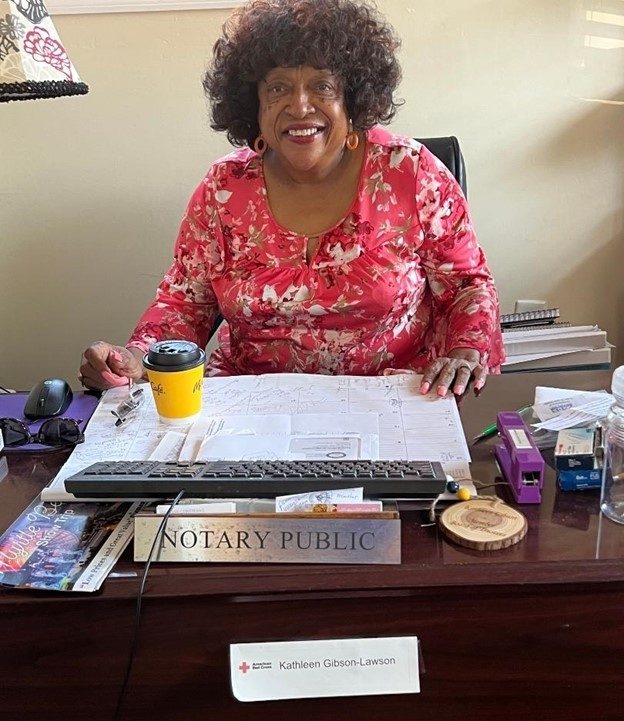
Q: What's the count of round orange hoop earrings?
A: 2